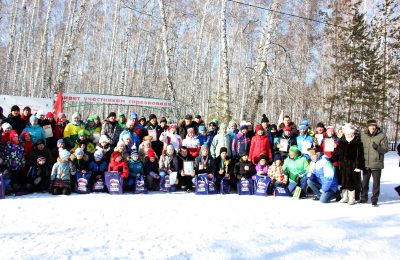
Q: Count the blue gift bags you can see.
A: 12